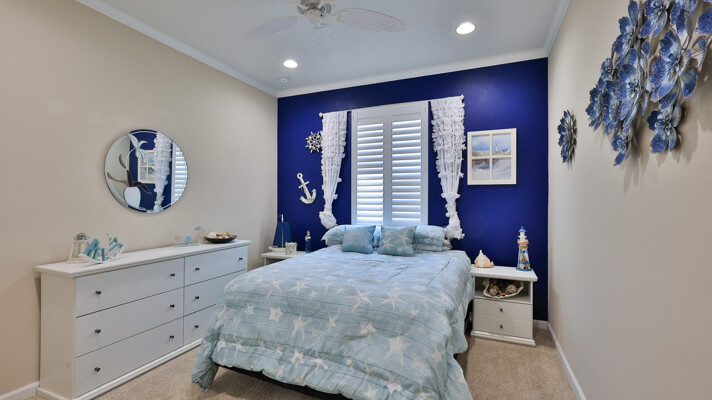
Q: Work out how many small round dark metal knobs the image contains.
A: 12